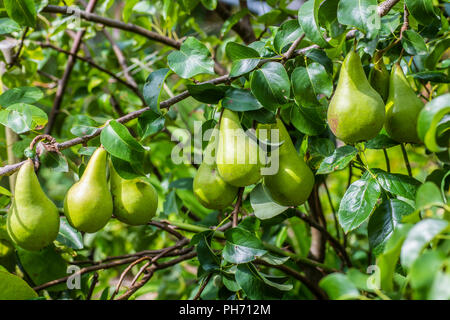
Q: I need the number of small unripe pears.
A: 9